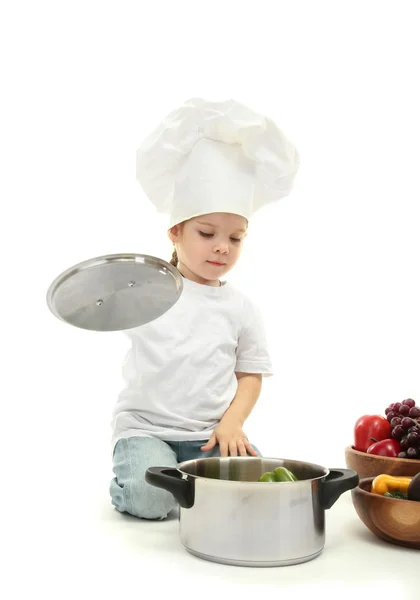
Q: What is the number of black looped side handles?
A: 2